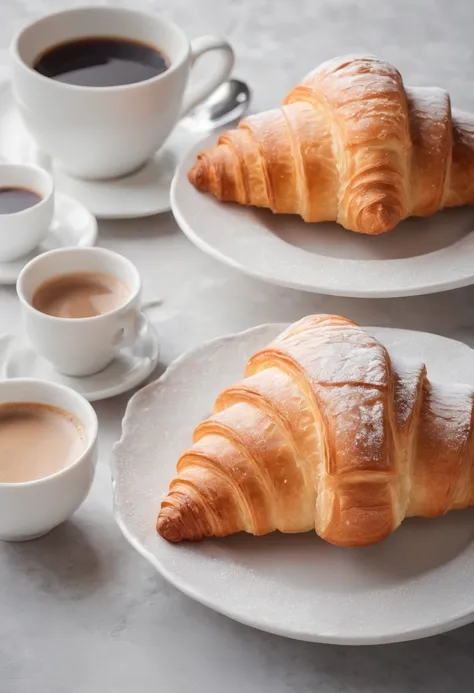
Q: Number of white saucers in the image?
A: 3